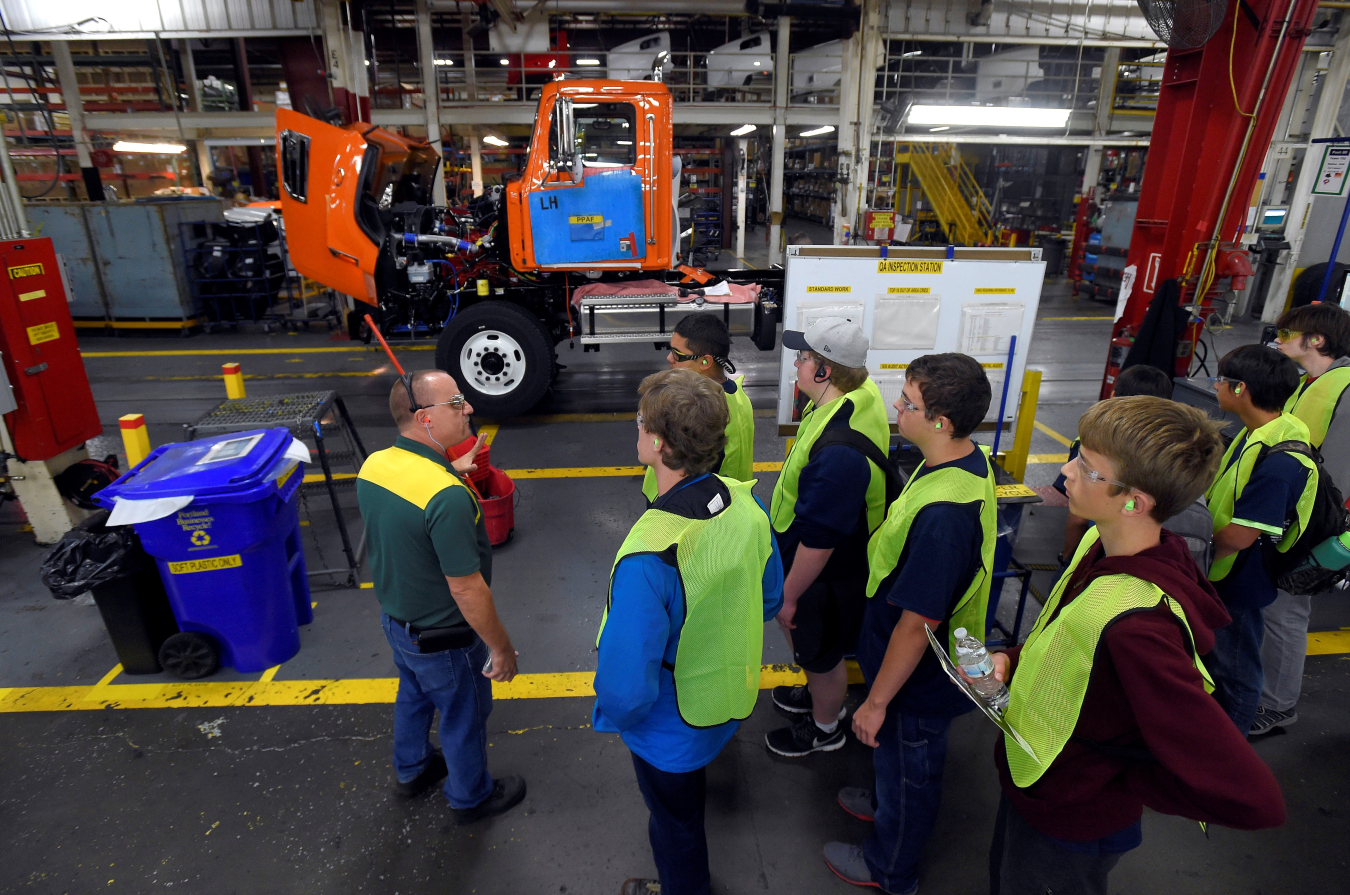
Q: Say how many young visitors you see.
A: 8